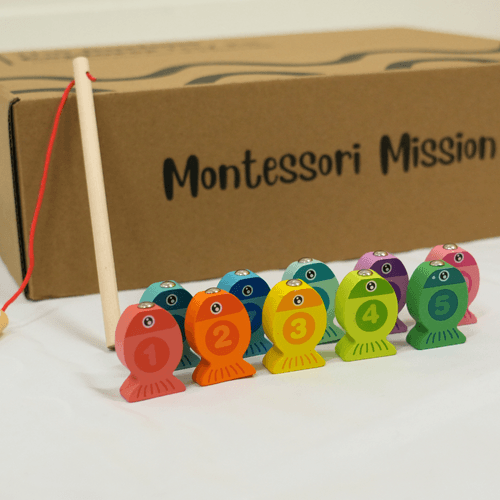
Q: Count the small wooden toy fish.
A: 10